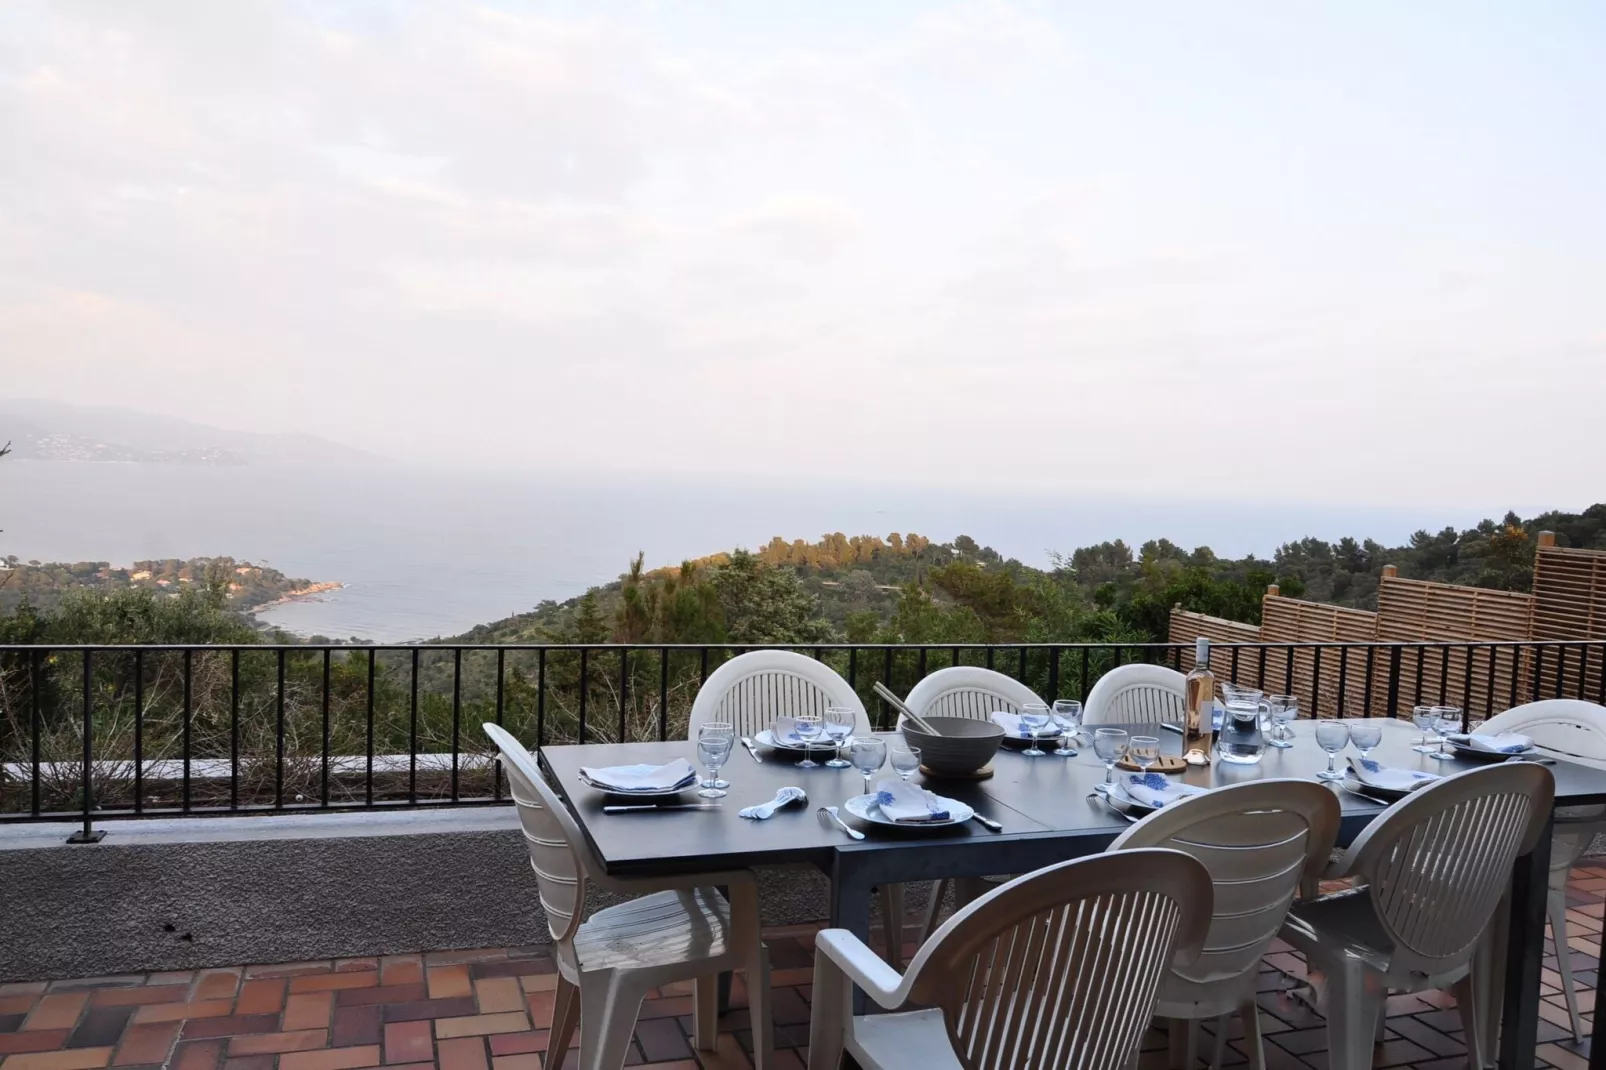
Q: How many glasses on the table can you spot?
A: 15